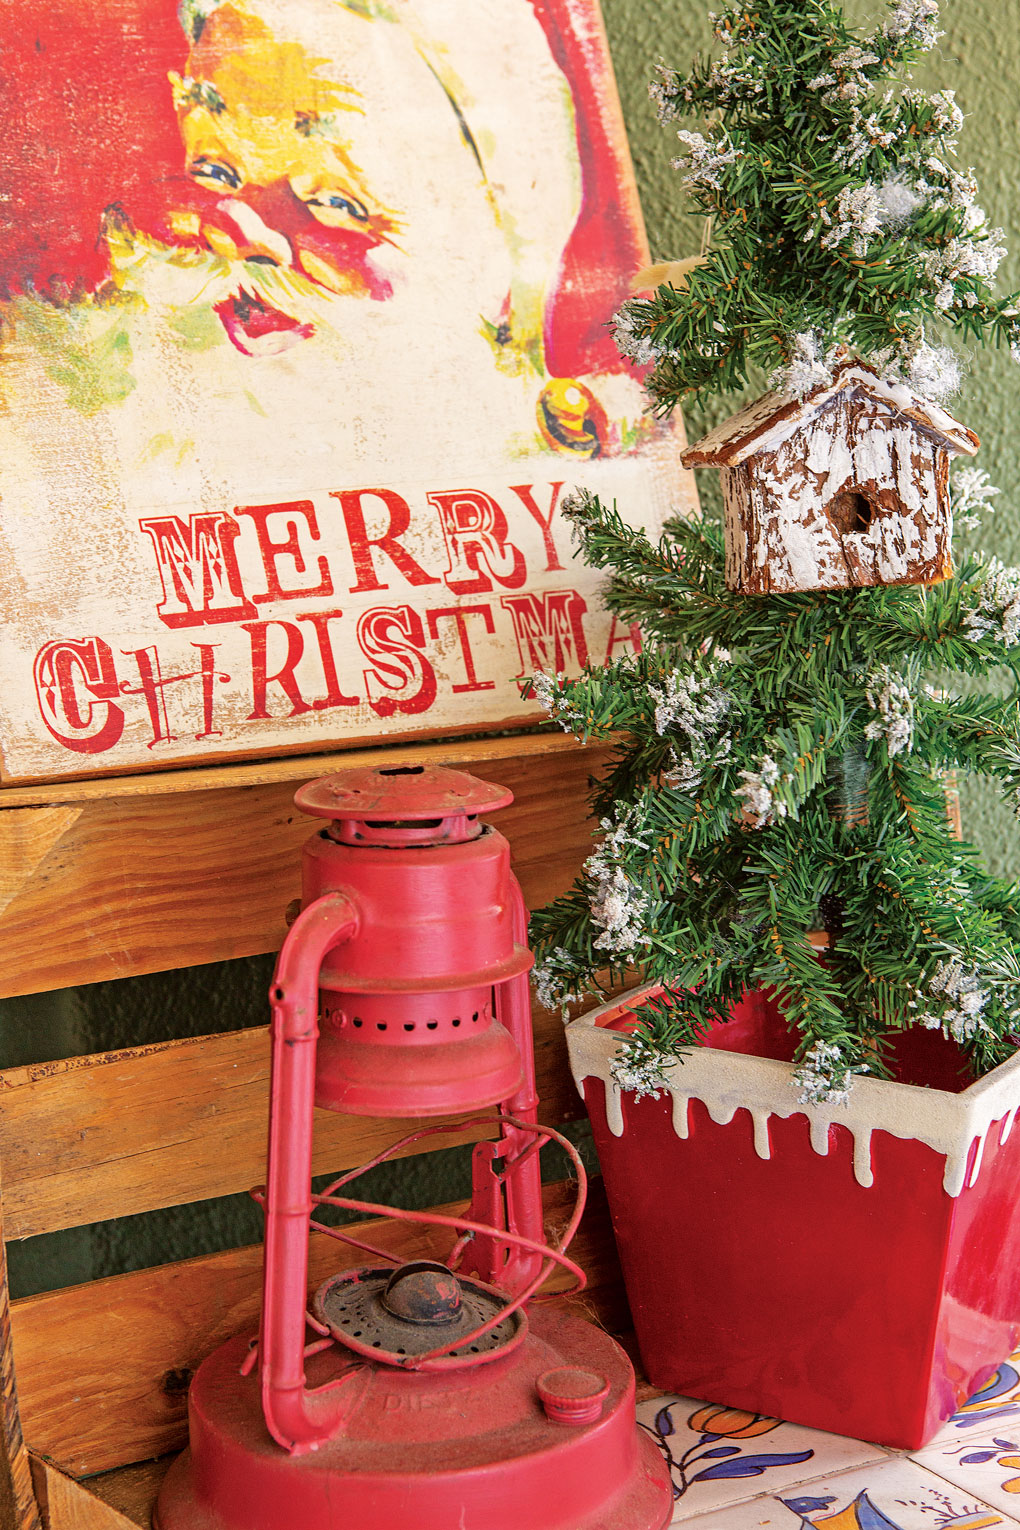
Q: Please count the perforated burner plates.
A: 1